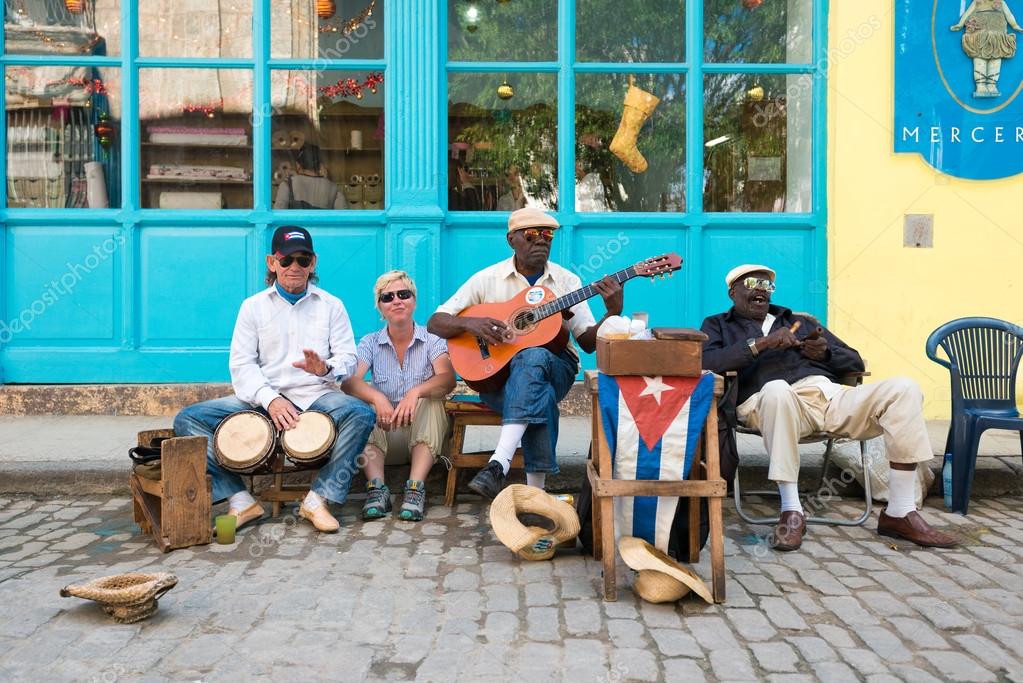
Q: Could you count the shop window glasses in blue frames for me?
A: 12